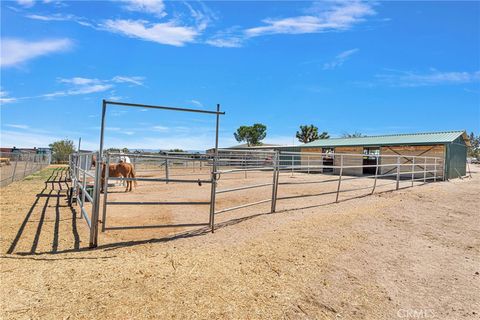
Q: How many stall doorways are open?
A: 2